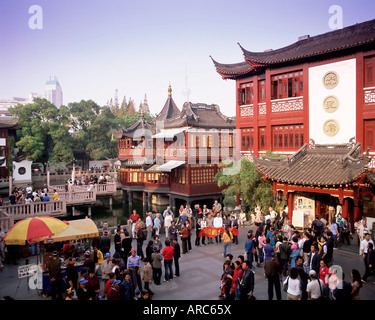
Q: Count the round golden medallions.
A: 3